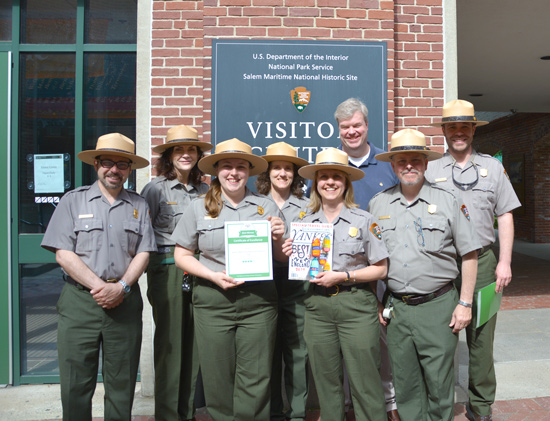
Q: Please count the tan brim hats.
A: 7